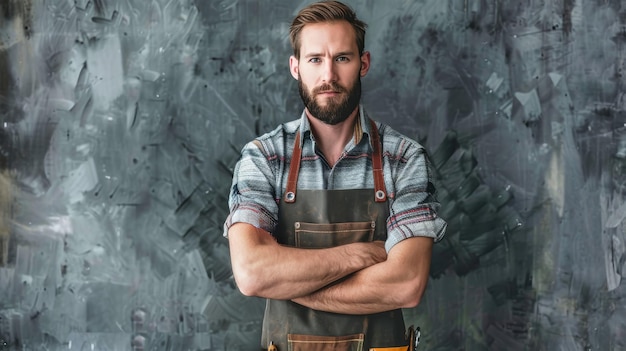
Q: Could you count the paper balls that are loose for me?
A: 0